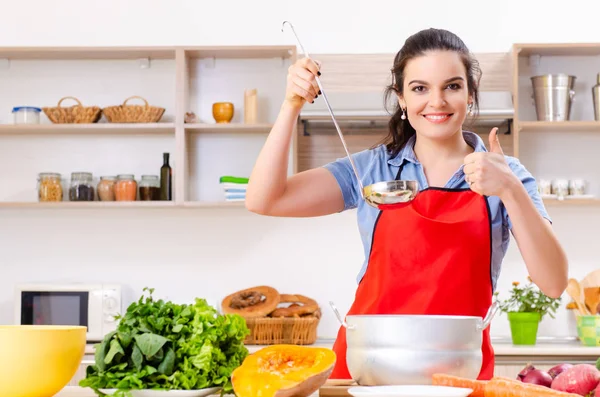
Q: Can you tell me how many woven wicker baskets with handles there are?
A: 2